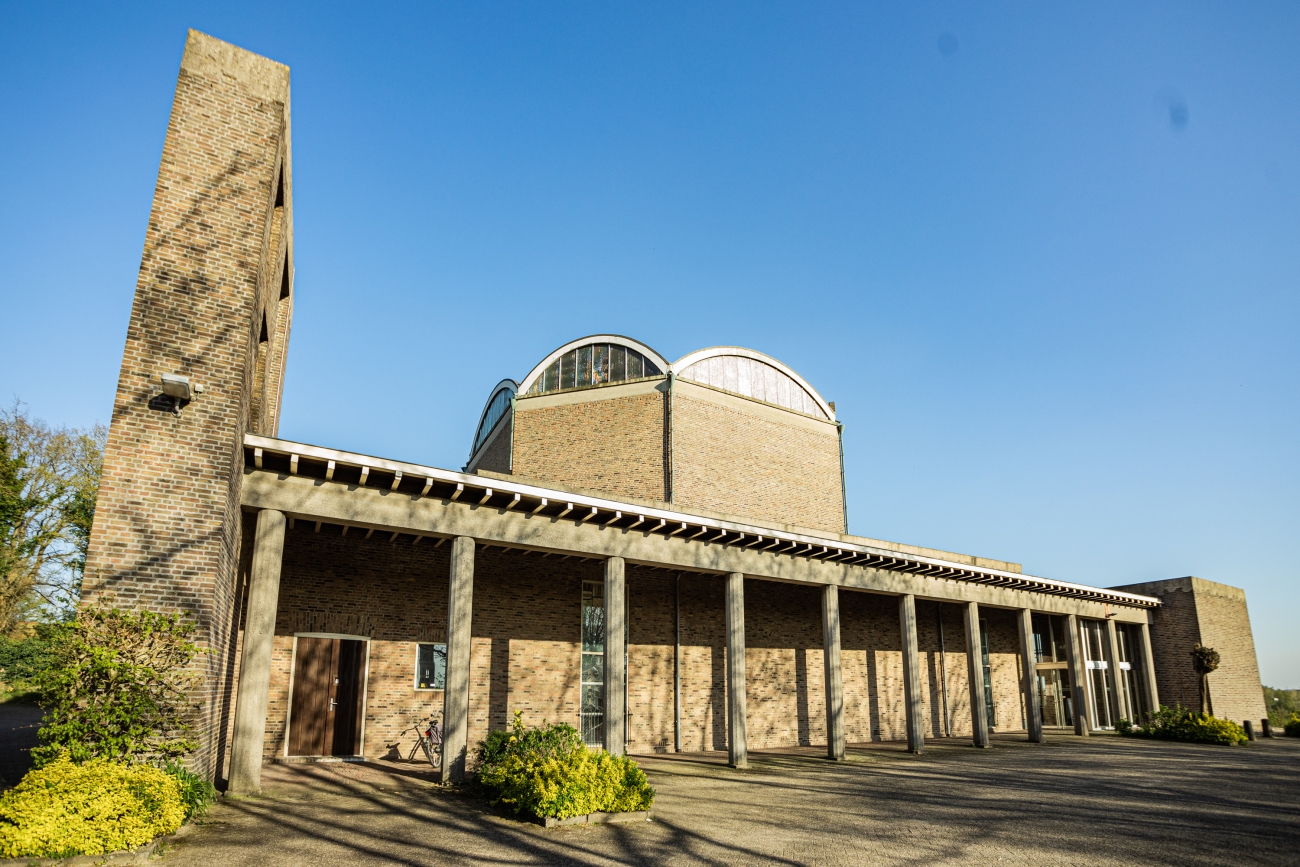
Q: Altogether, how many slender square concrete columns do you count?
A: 11